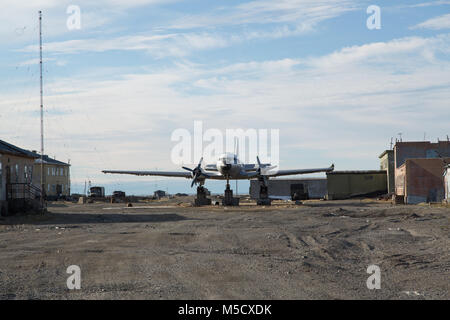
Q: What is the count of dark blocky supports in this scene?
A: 3